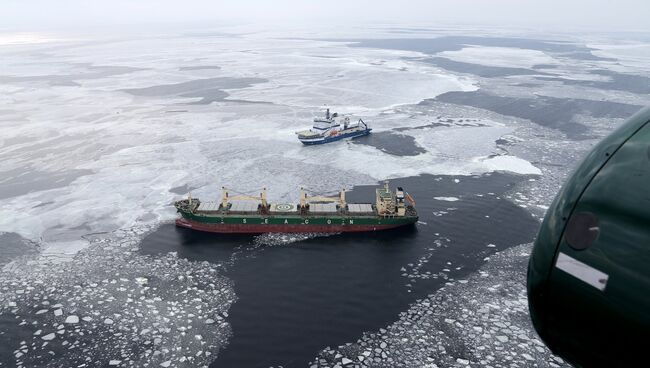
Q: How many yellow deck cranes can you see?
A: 4